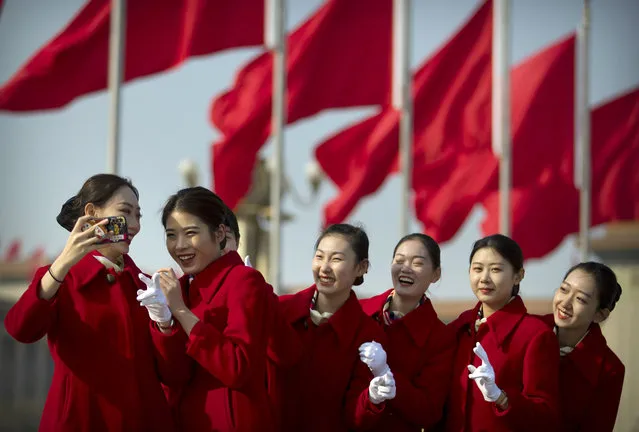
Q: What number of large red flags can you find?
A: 5